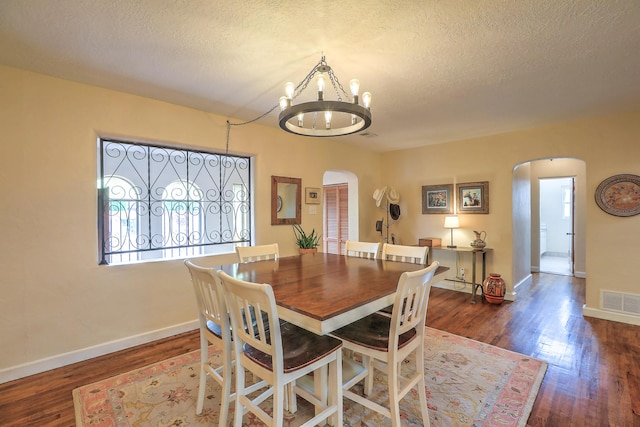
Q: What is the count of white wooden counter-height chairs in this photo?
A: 6